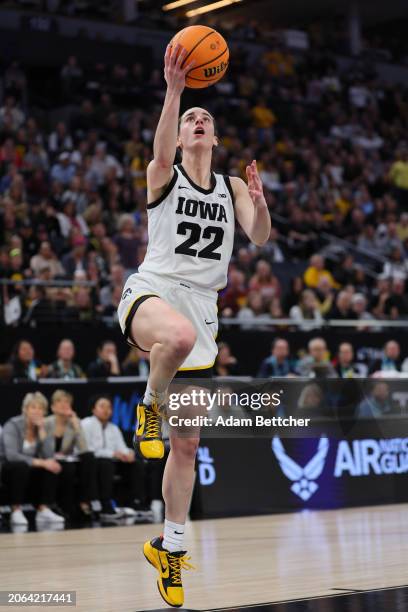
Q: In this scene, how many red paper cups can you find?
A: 0